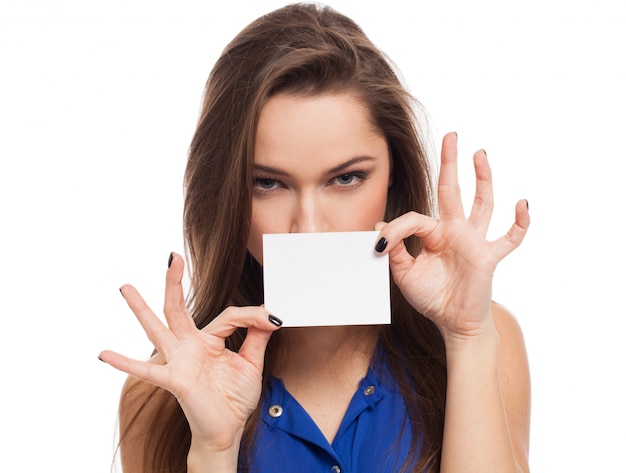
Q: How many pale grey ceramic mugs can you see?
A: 0